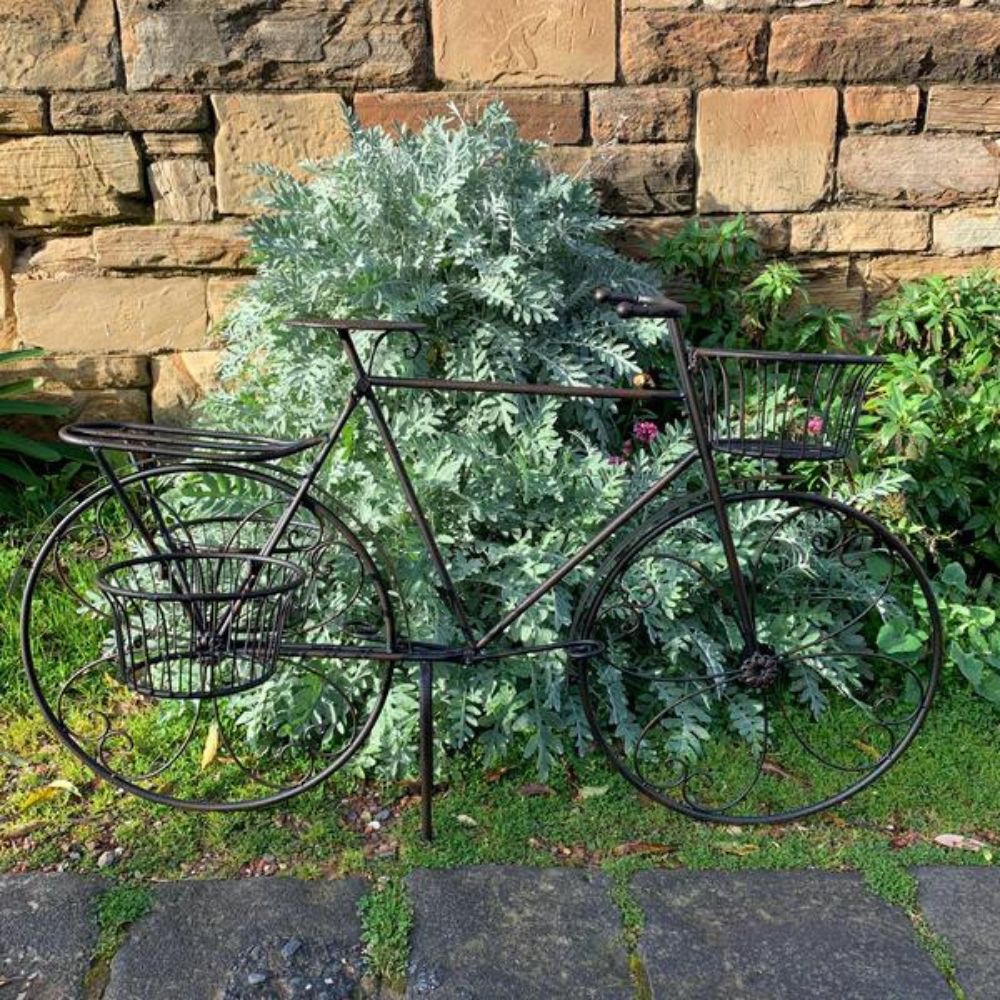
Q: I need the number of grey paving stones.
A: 5